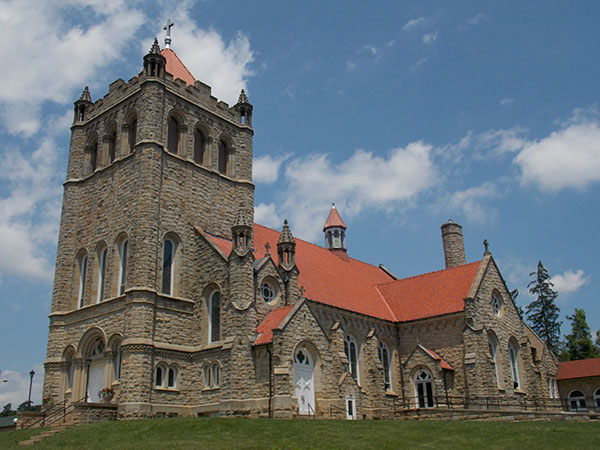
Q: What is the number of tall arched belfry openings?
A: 6